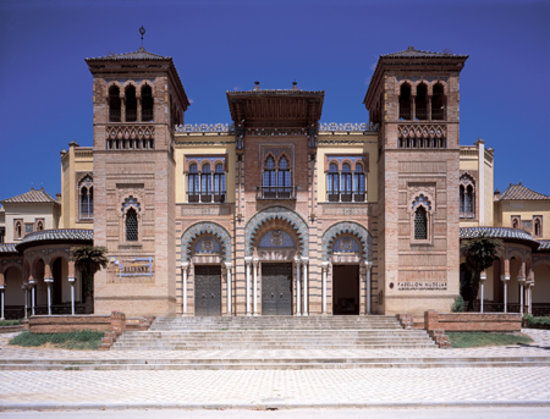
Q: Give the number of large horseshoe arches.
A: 3